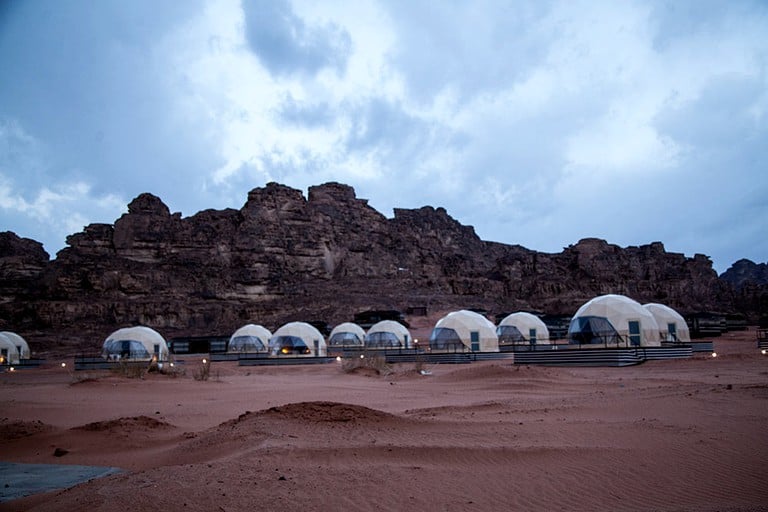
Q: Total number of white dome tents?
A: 11